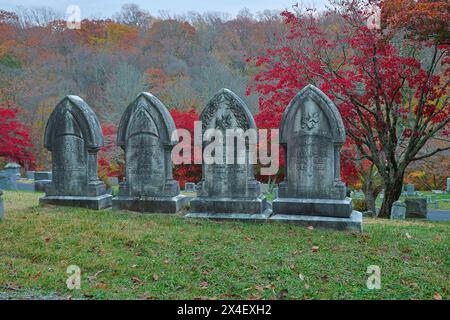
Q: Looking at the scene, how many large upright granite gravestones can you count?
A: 4